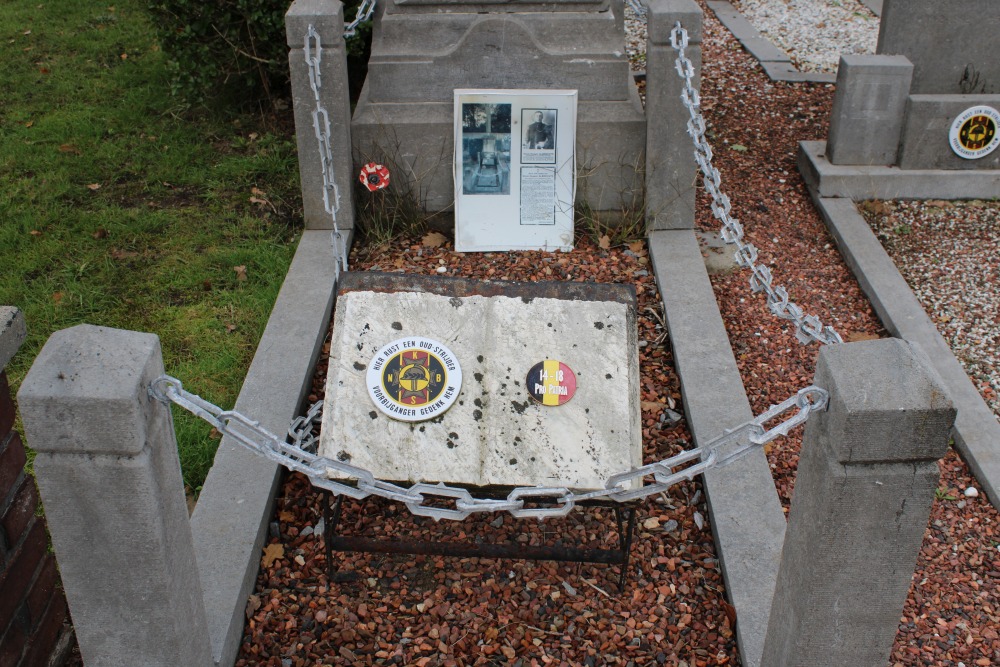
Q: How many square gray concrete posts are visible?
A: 4